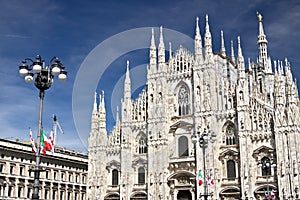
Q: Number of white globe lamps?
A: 5